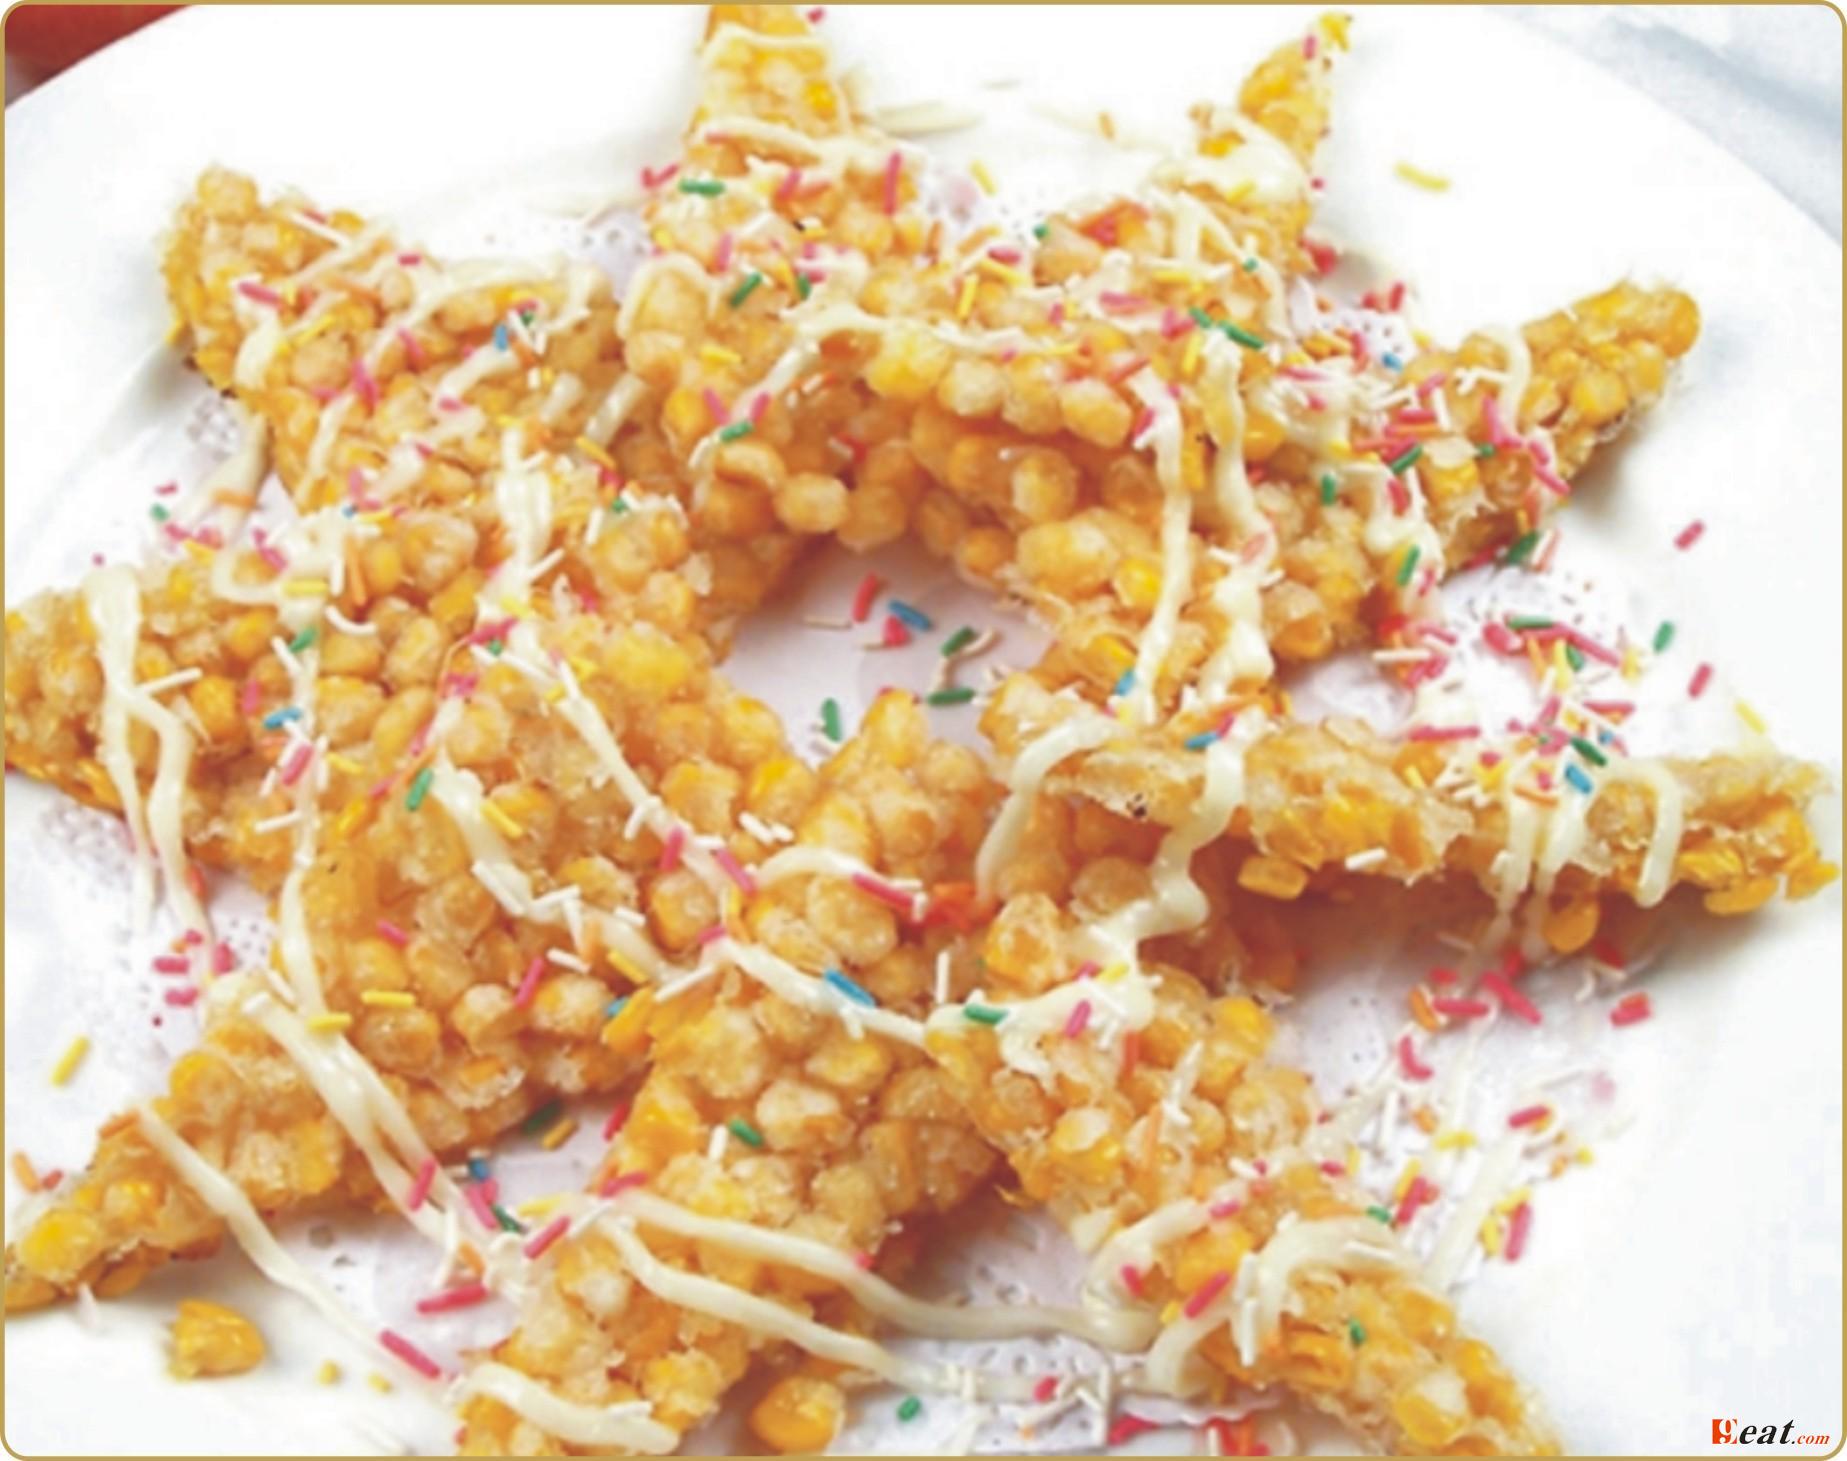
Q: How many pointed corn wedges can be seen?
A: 9